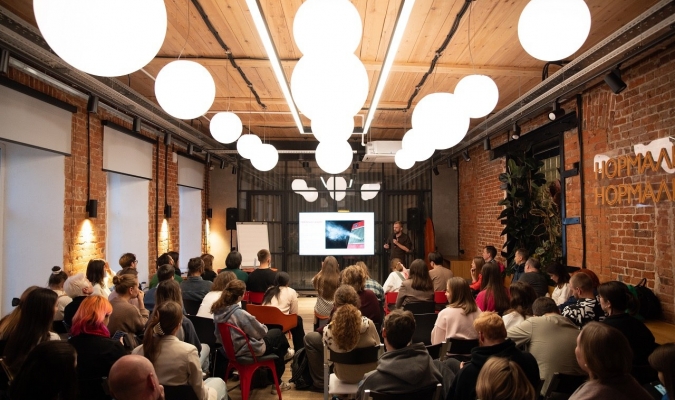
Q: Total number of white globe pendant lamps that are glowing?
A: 14